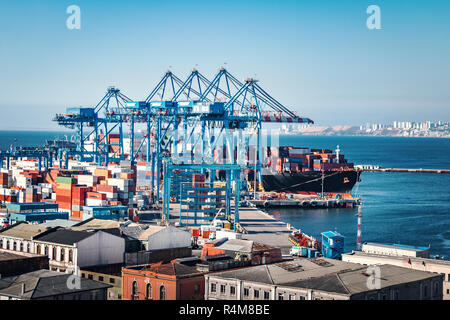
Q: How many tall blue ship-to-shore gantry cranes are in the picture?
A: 5